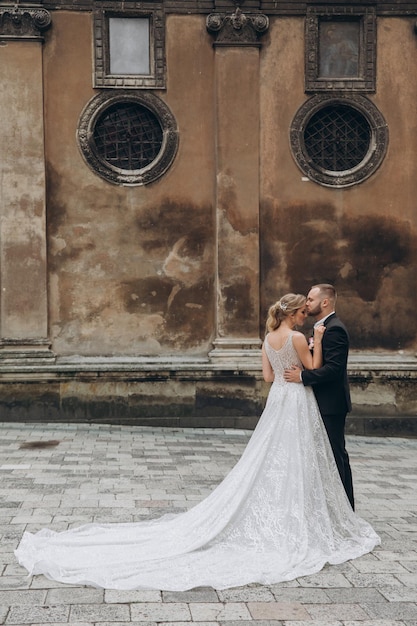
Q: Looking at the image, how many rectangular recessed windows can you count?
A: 2